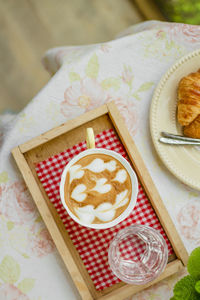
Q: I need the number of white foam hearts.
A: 9